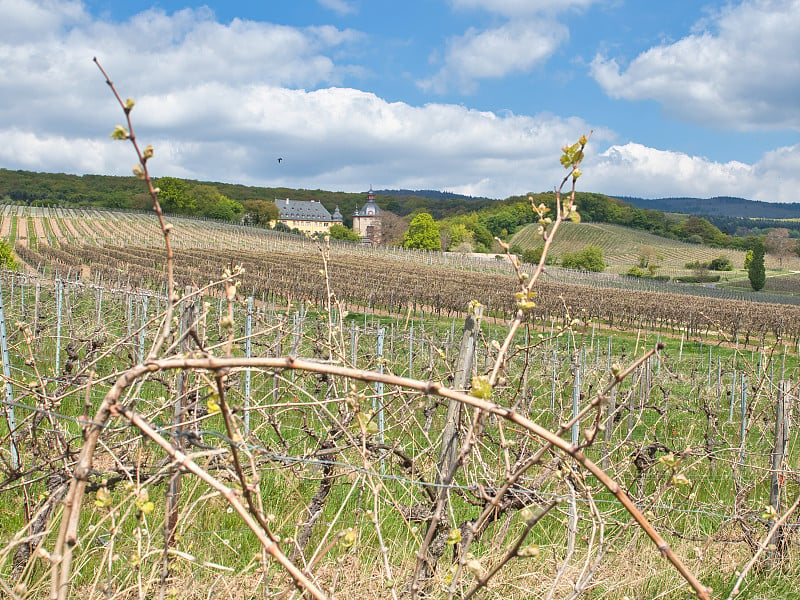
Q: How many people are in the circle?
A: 0